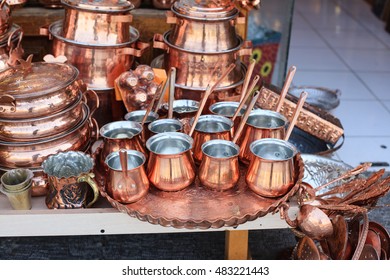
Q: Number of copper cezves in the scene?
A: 11